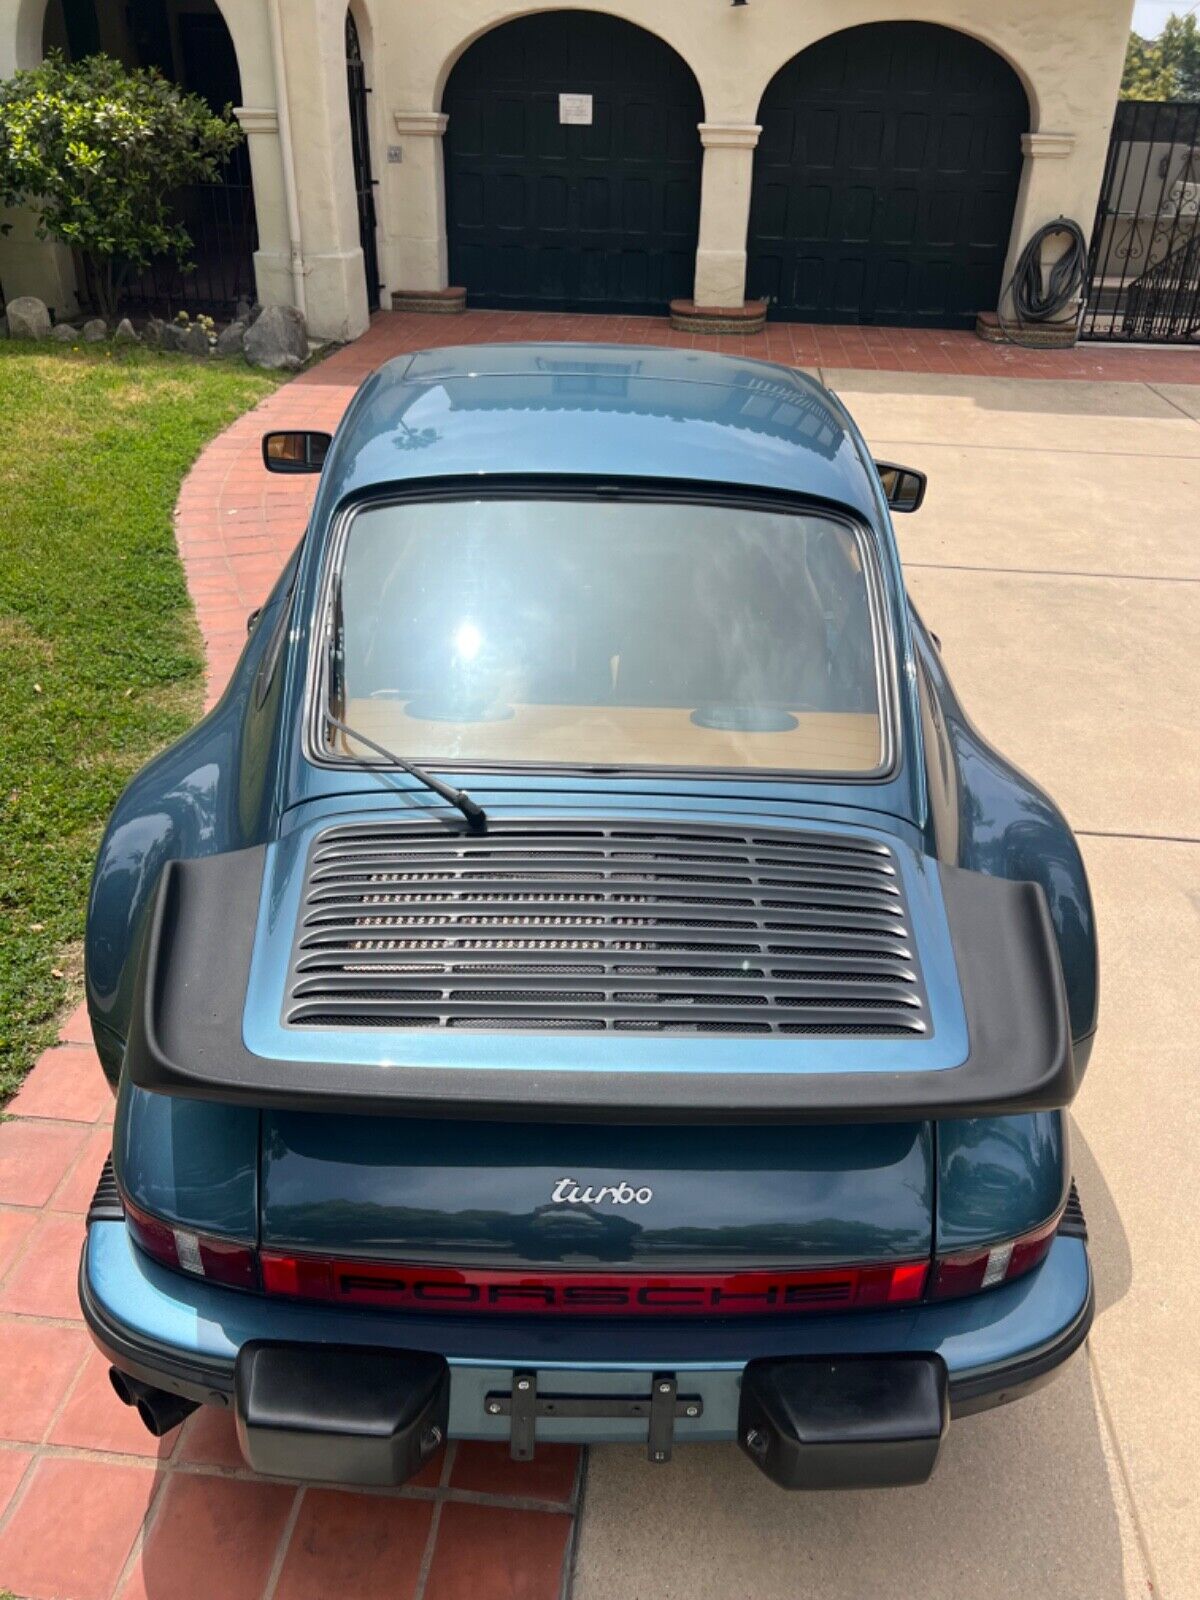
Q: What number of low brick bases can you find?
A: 3